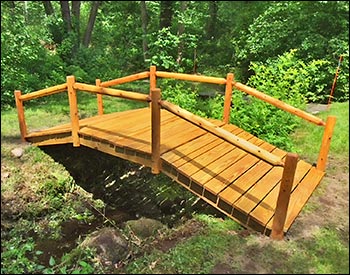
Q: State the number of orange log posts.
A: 8